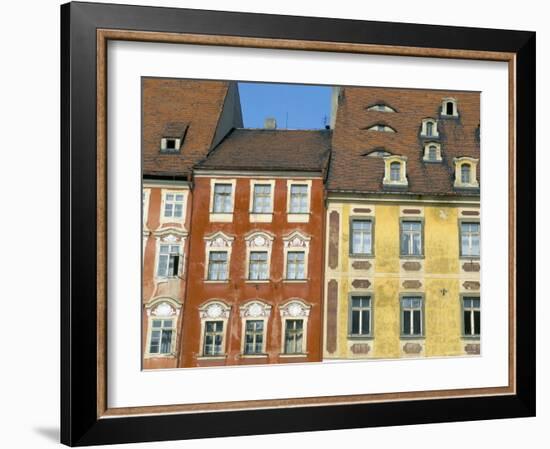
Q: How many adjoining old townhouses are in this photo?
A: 3